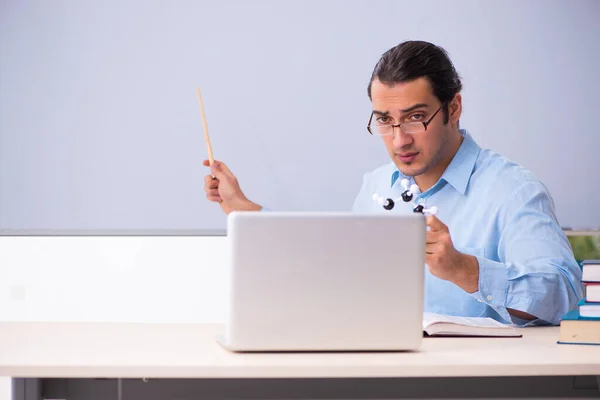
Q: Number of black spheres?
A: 3